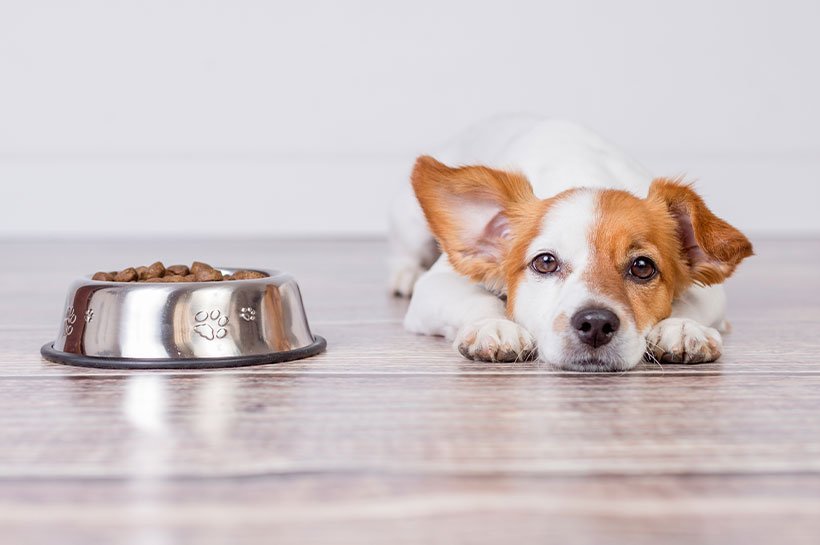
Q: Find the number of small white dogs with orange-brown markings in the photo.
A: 1